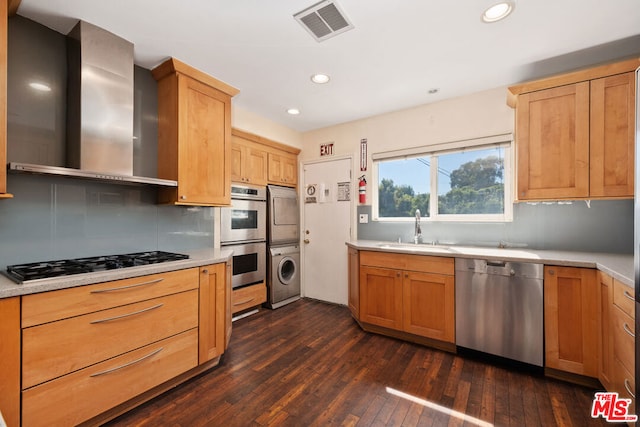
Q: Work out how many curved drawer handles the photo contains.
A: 7